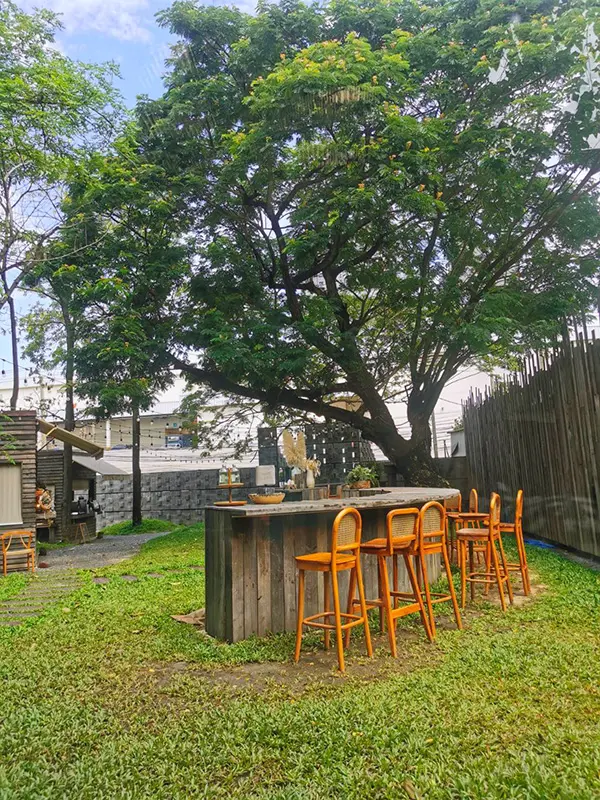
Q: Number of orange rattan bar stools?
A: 7